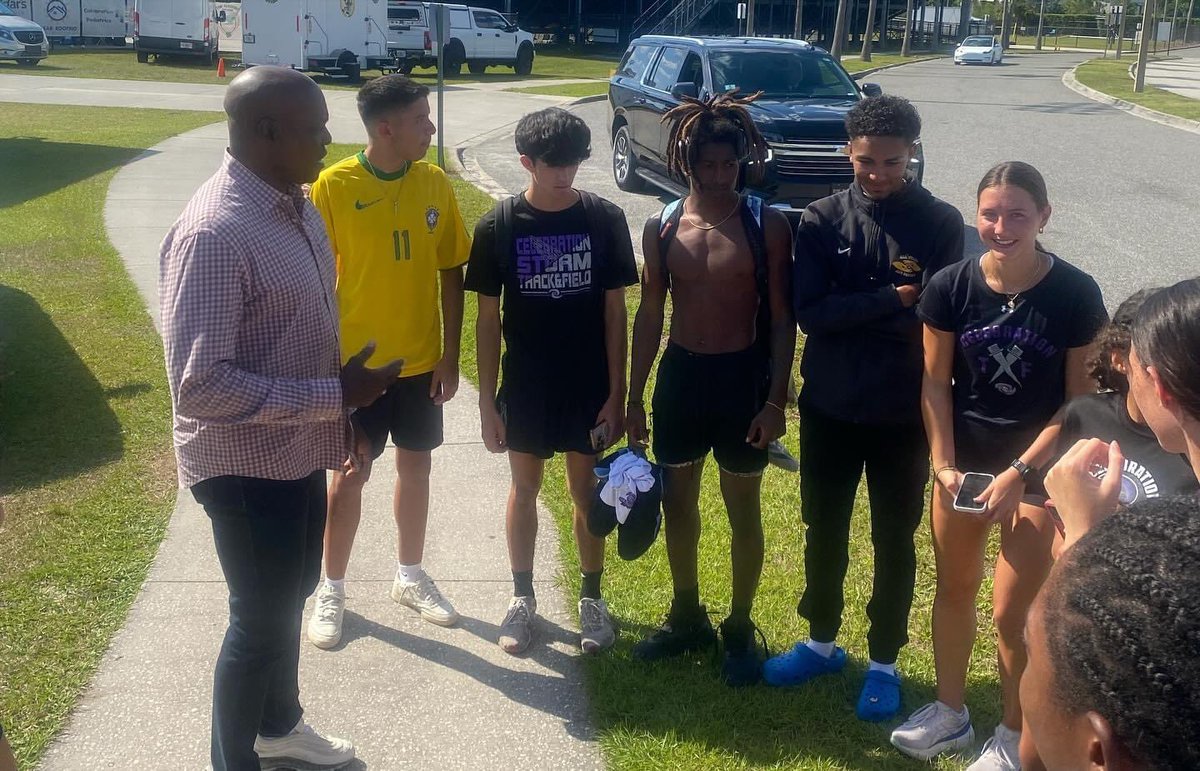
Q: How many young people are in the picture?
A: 8